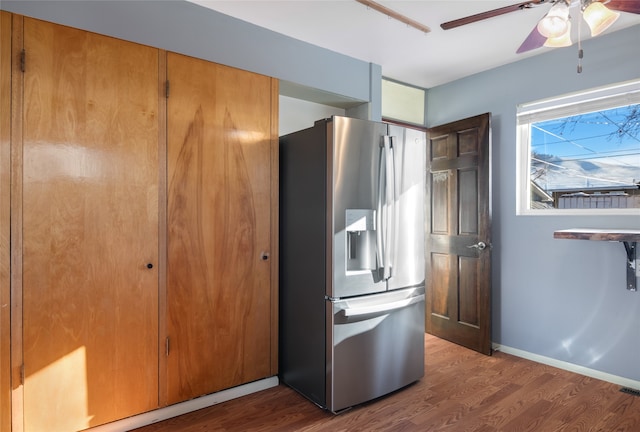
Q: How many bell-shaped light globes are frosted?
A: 3